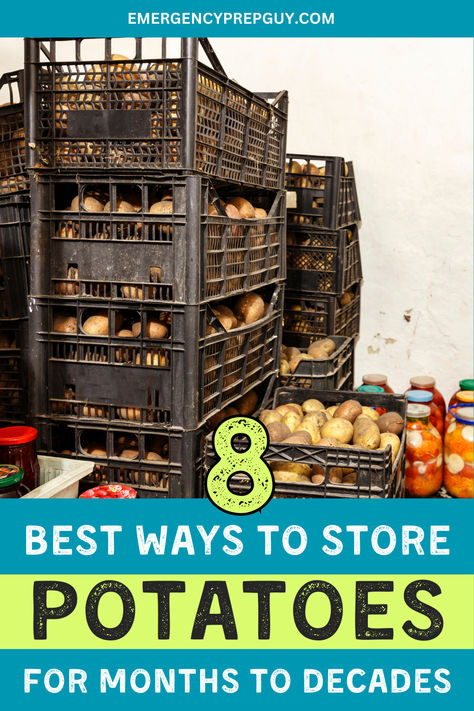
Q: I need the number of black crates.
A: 12